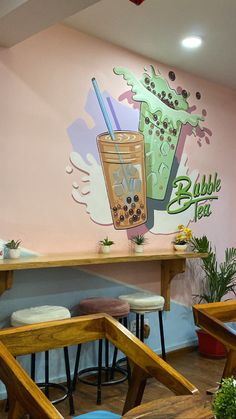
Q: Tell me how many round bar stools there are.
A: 3